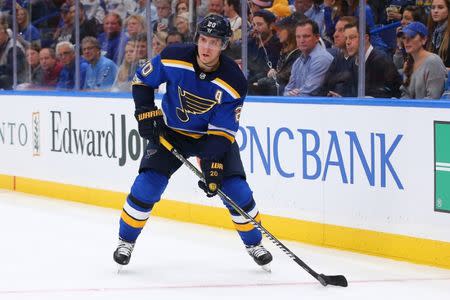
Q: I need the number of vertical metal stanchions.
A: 5